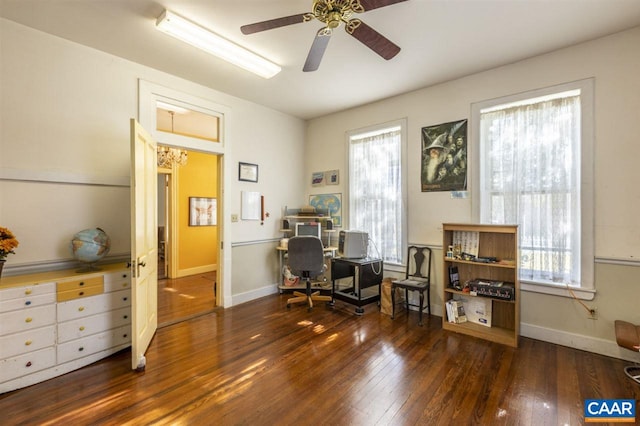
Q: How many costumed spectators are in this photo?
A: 0